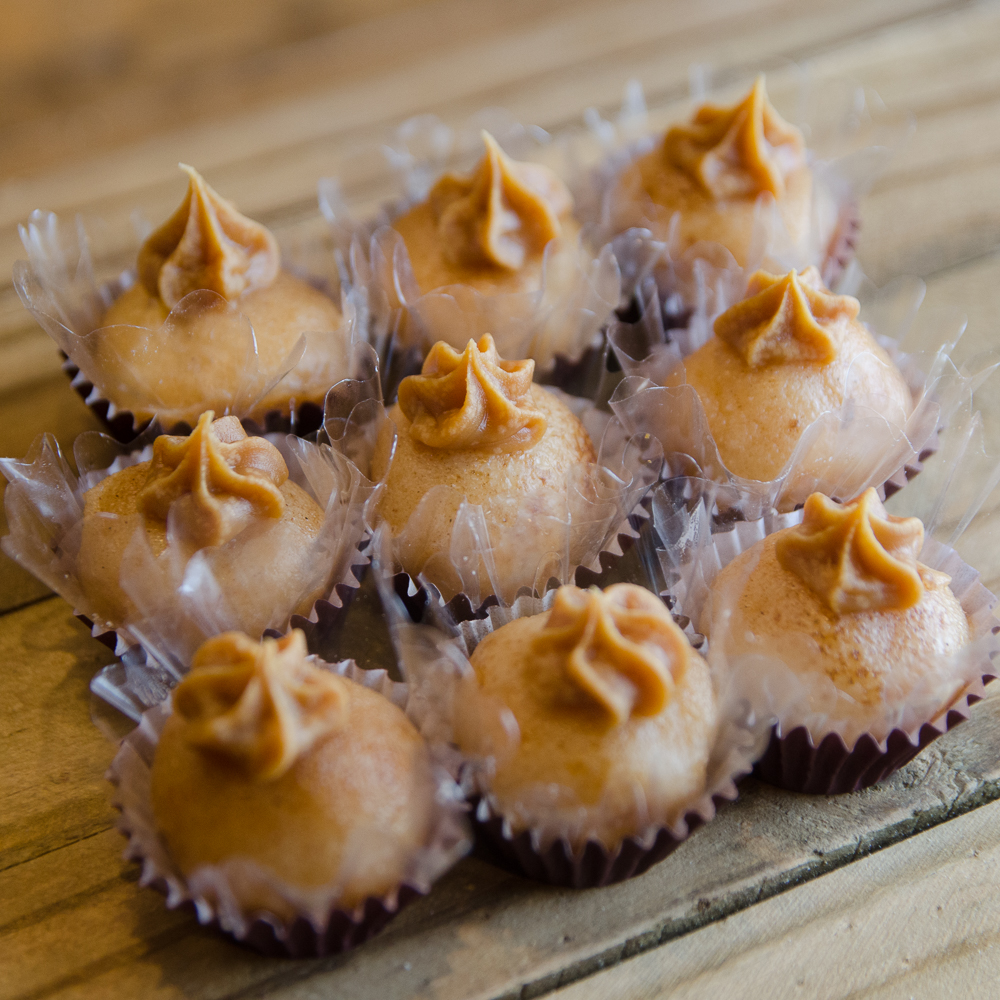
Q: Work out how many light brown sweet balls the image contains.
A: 9